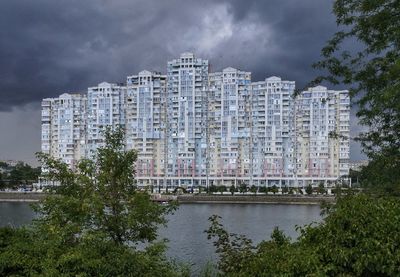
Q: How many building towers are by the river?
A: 7